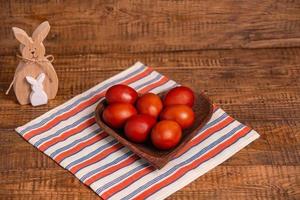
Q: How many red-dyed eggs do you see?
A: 7